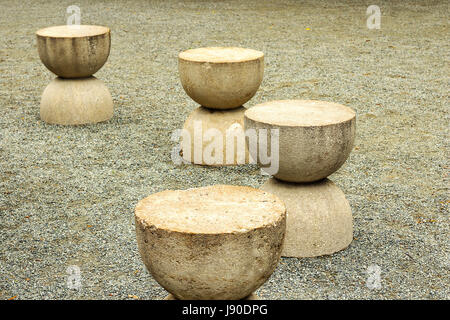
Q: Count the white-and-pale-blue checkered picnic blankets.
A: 0